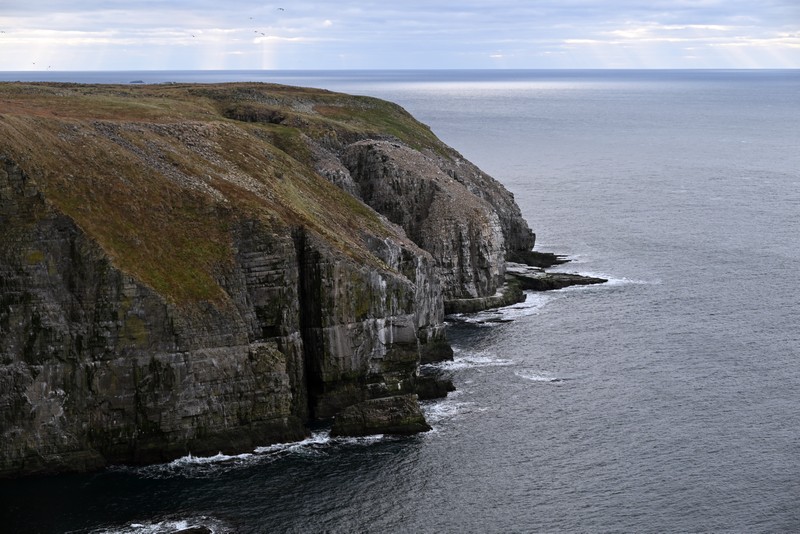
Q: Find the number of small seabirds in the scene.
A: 8